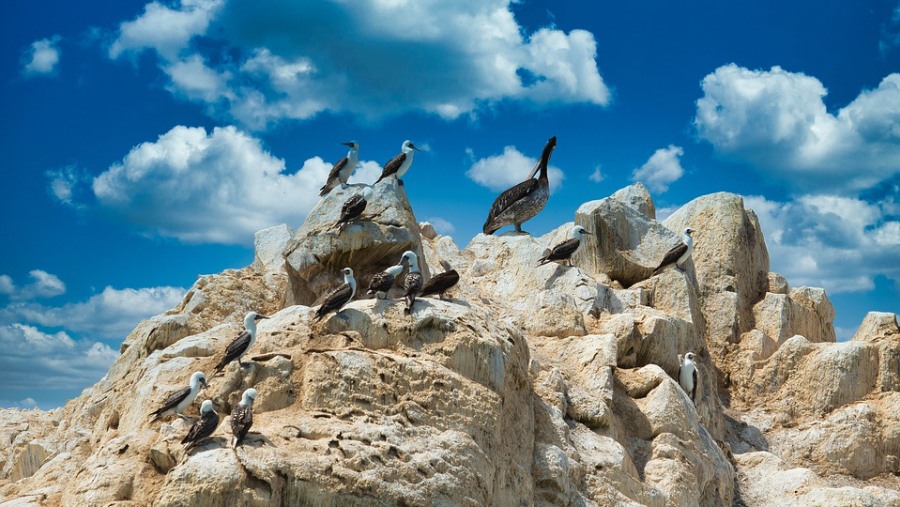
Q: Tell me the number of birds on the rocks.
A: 15